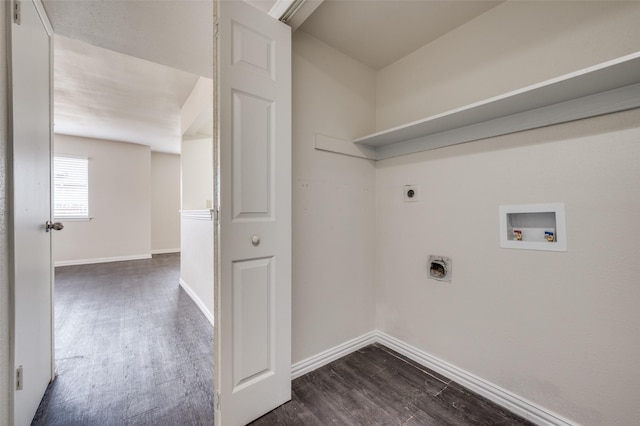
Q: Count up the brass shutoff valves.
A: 2